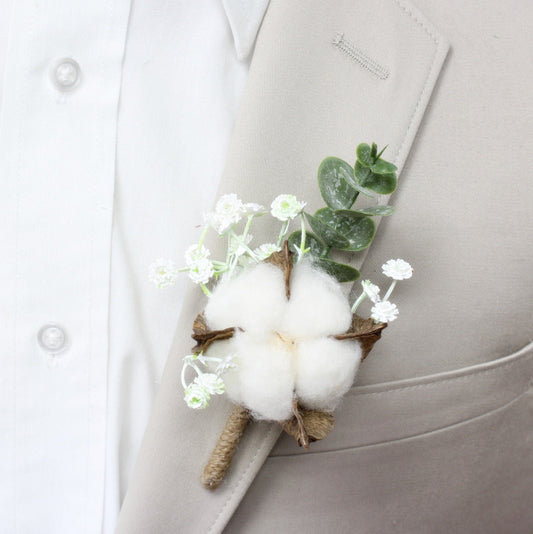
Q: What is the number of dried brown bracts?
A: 4